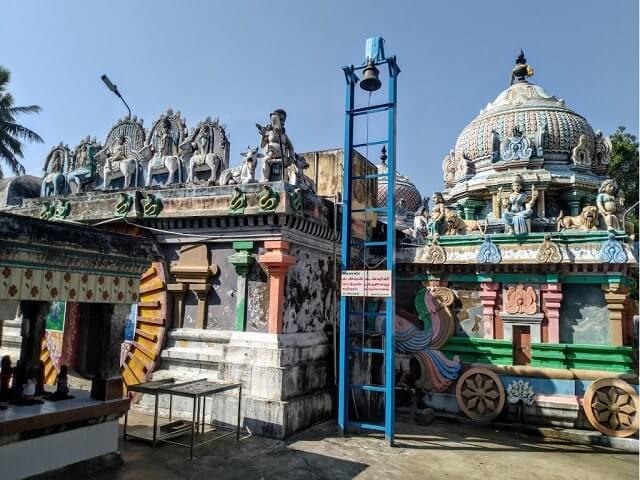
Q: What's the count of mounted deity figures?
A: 5